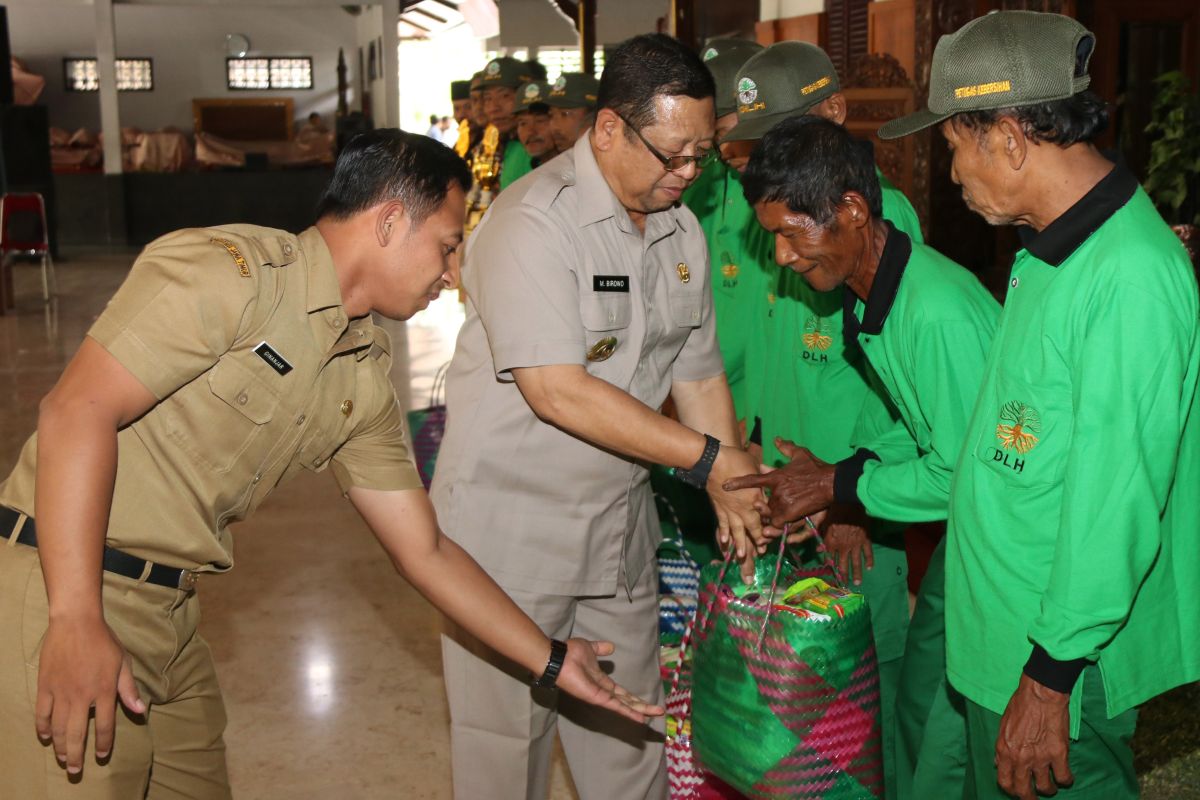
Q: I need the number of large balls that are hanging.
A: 0